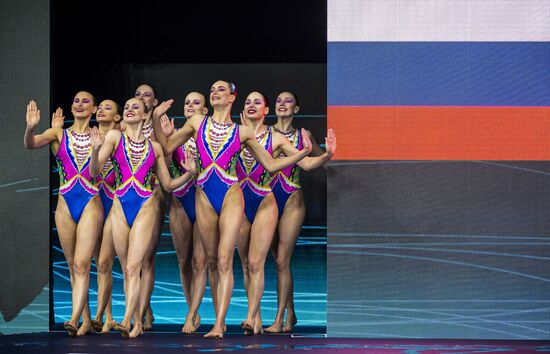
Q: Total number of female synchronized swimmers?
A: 8